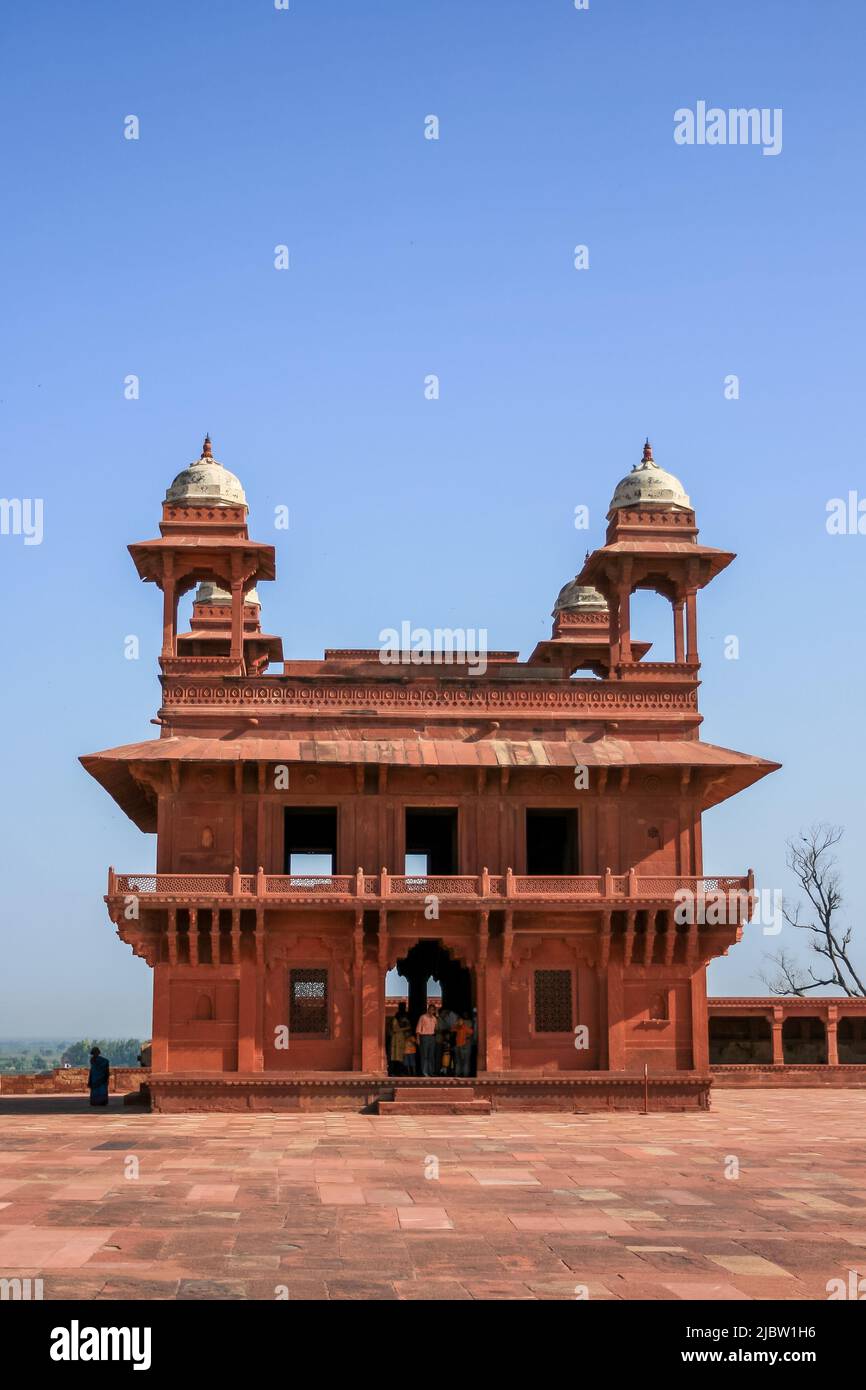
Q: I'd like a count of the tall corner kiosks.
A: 4